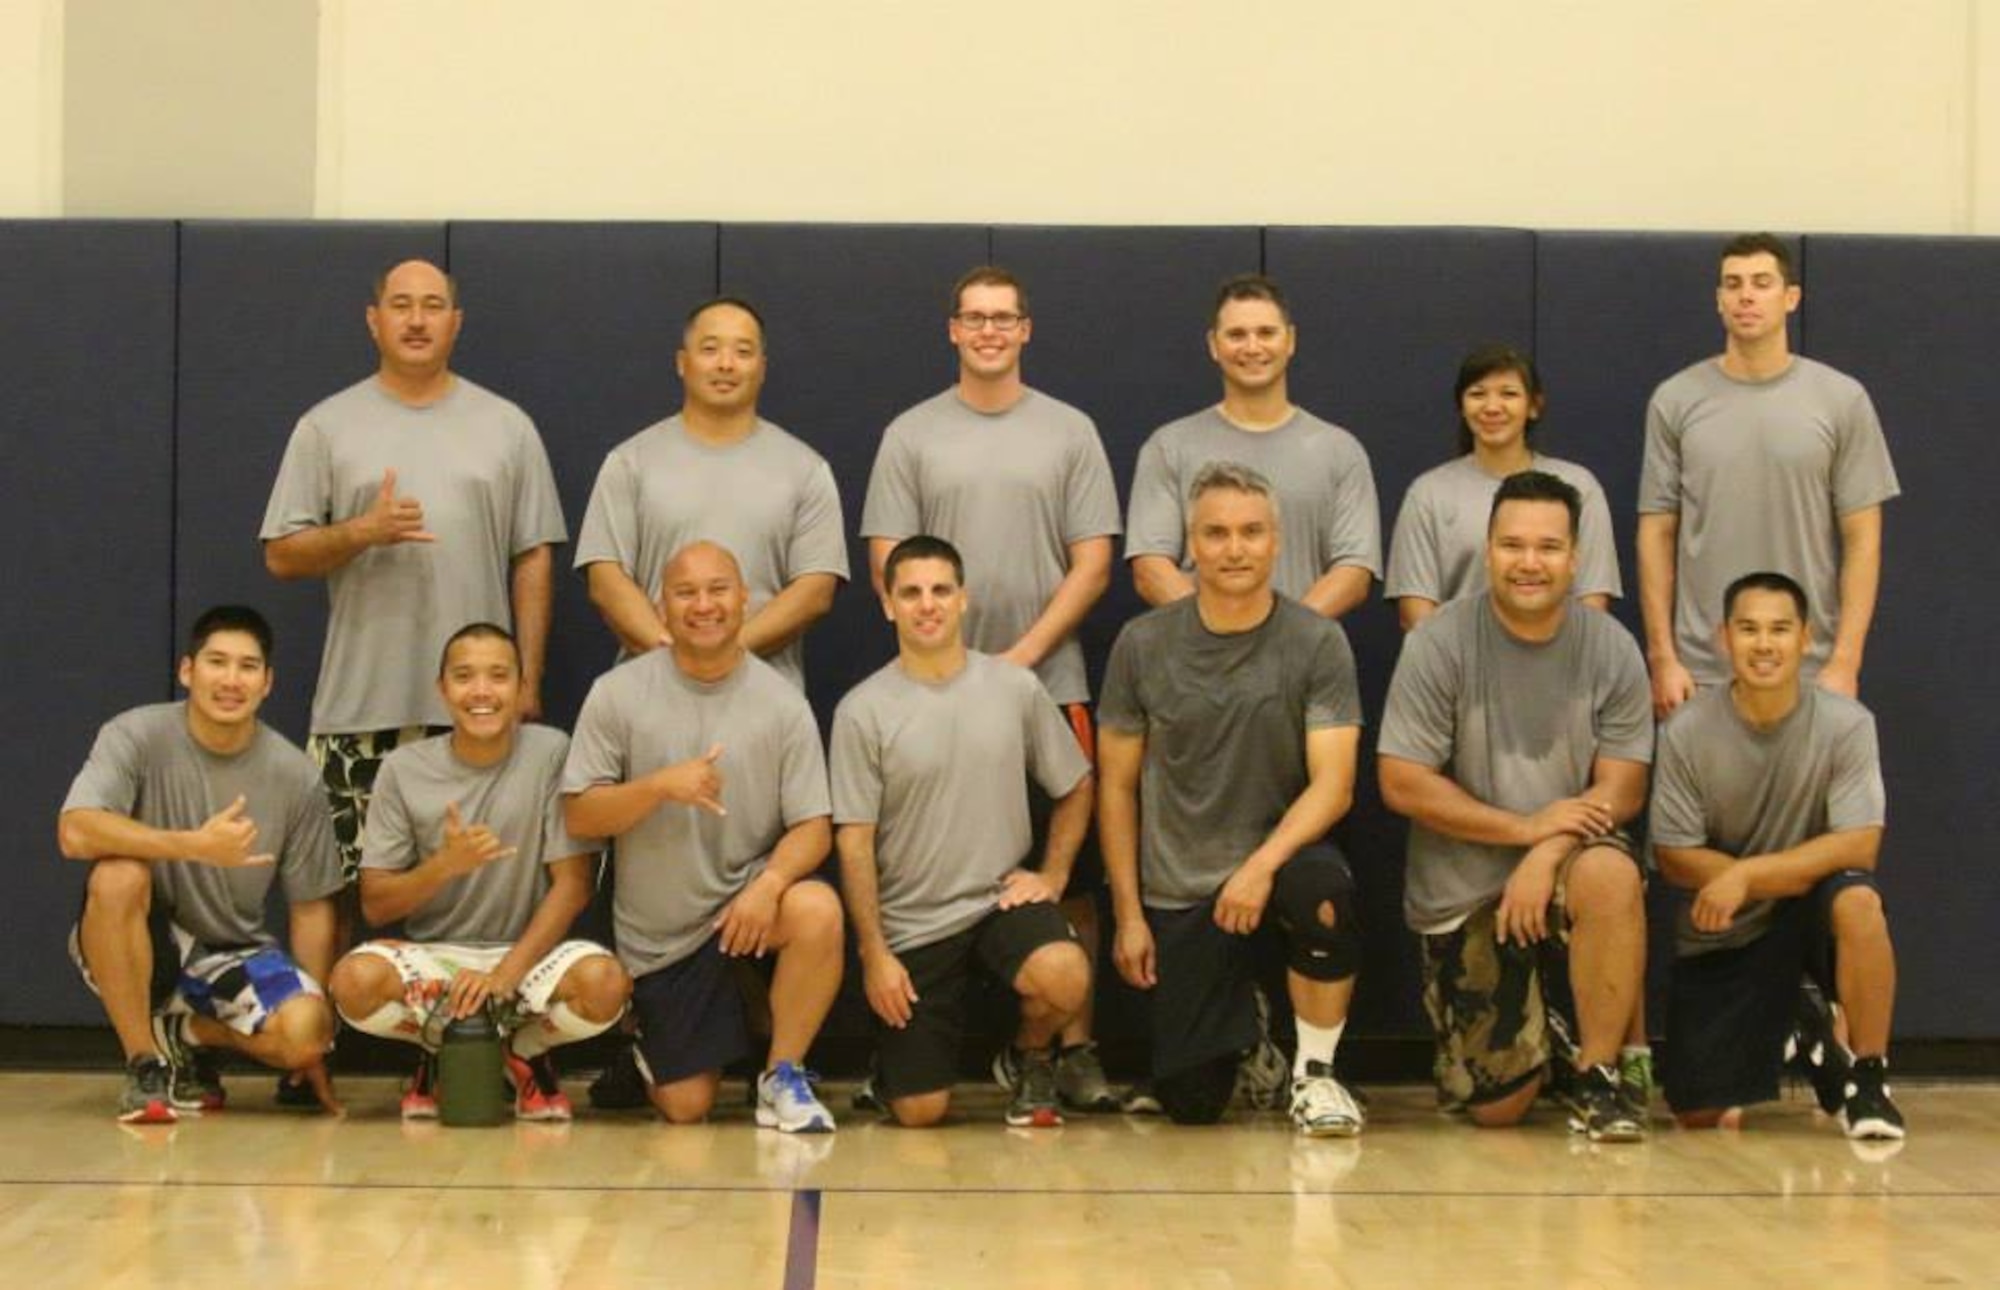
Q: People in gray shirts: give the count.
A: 13